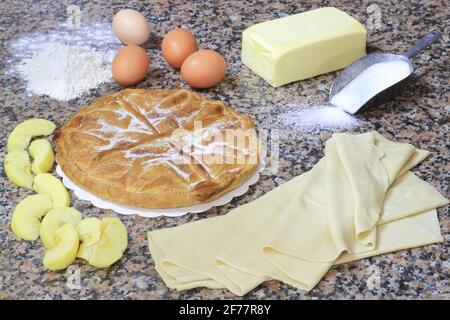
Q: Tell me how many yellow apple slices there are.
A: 9